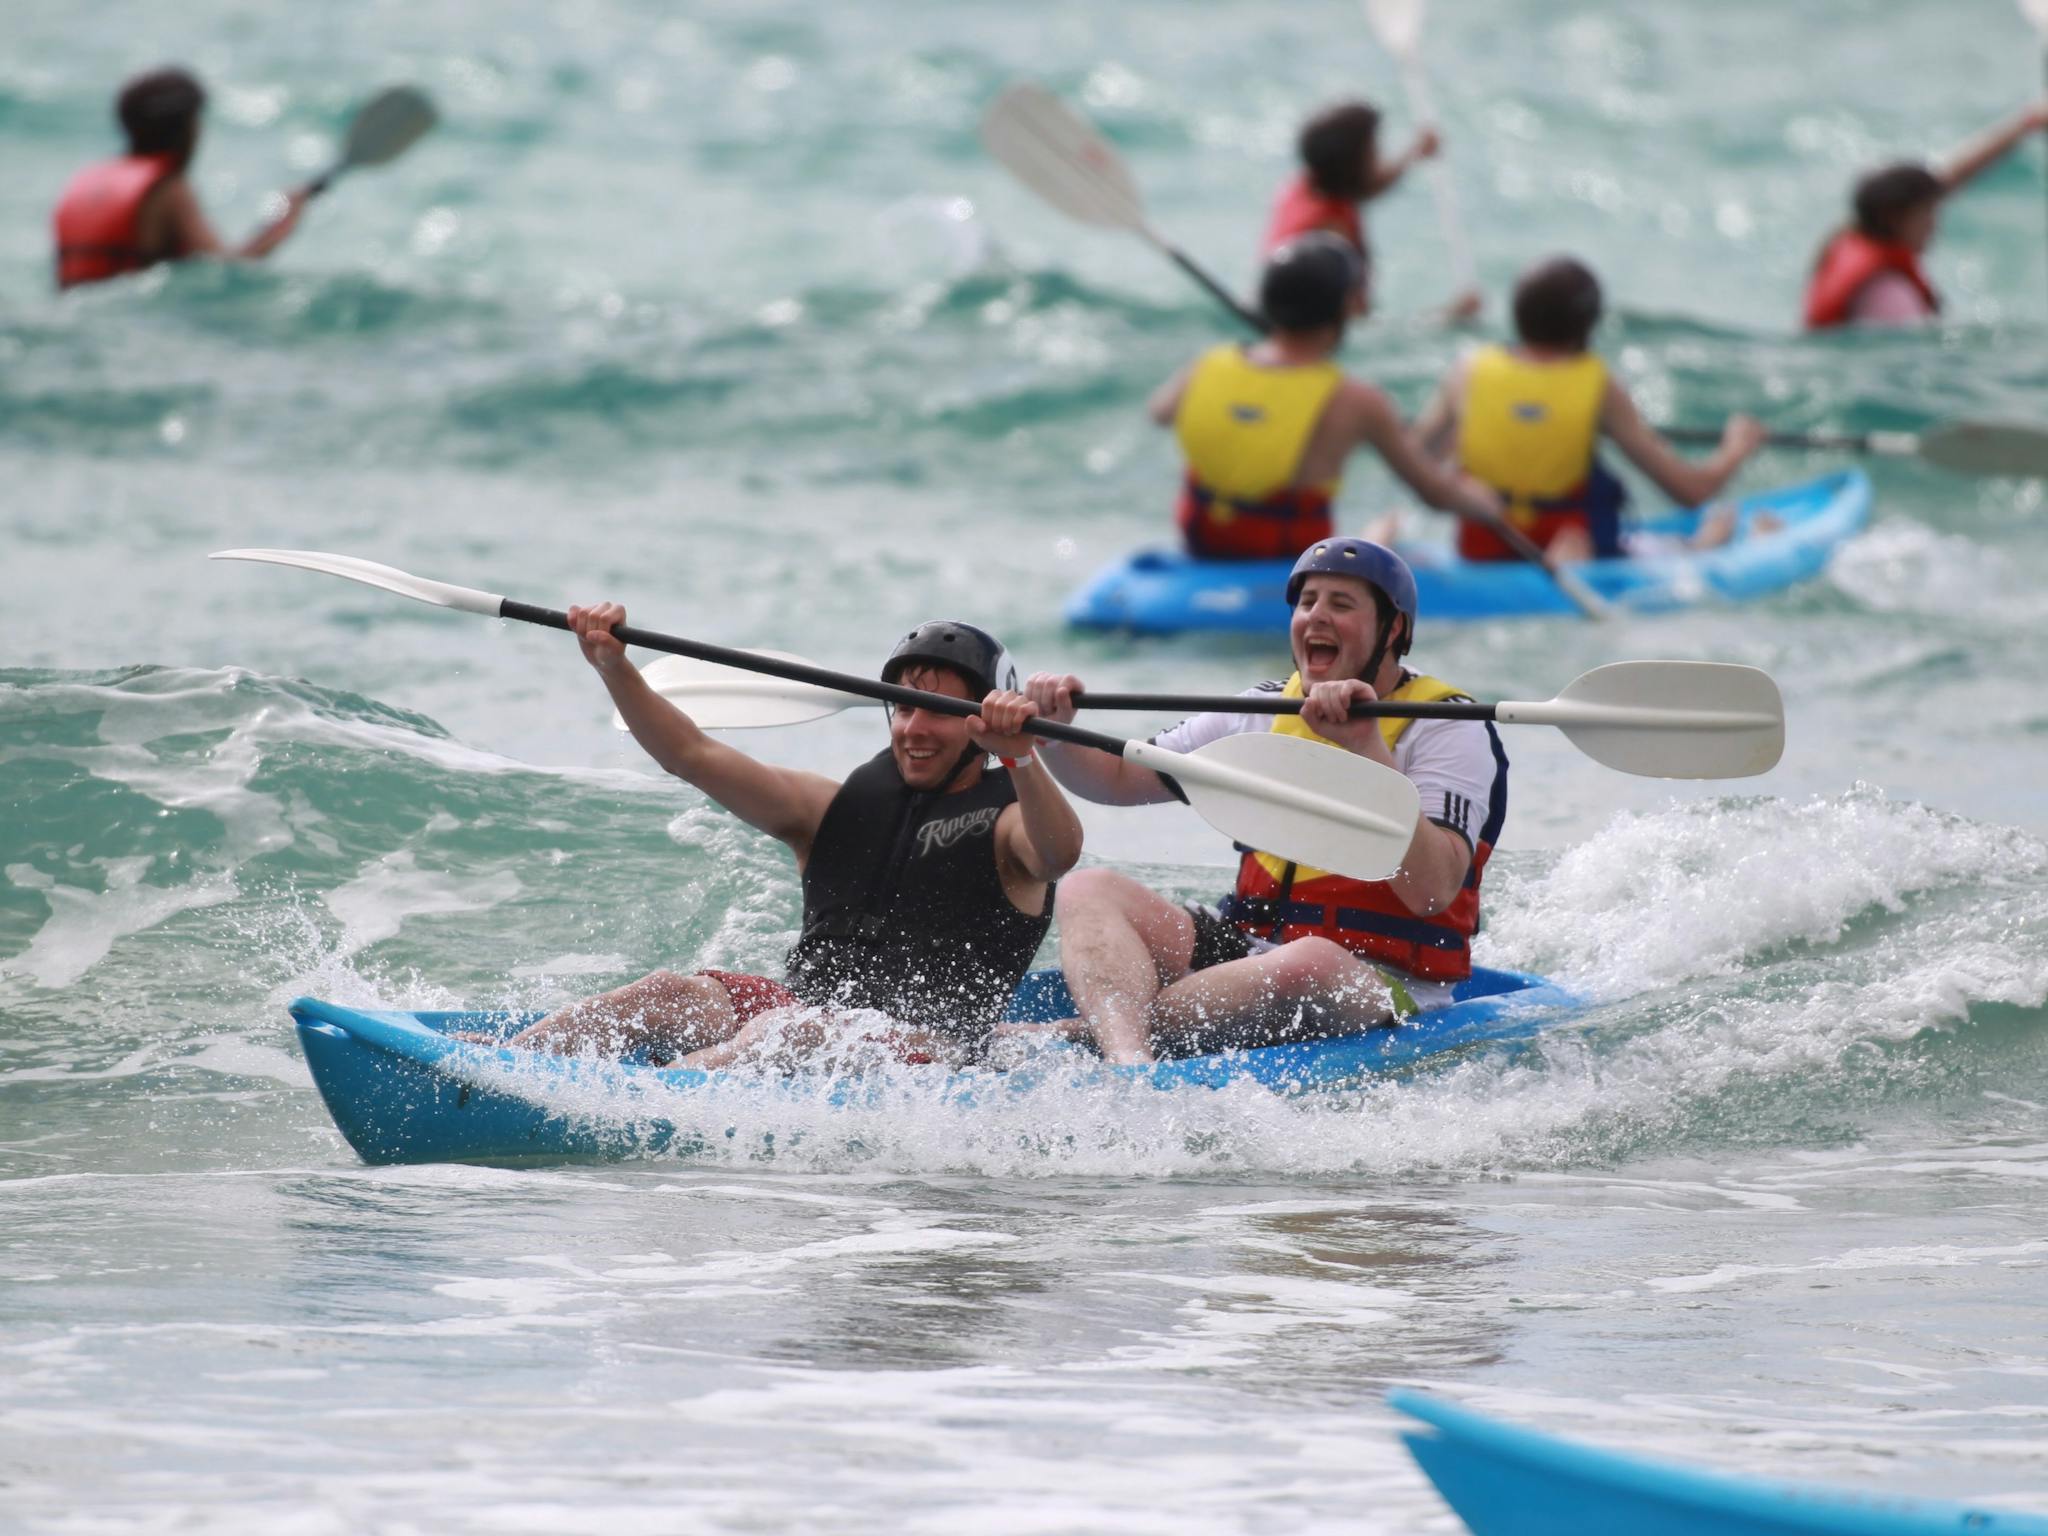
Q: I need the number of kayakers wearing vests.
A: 7